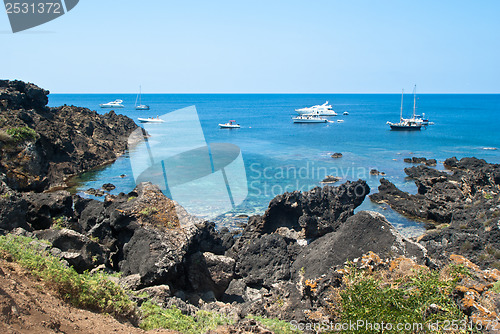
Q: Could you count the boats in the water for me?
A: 8